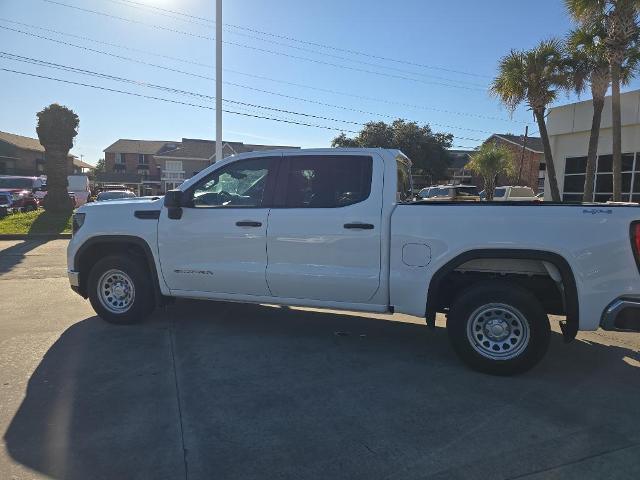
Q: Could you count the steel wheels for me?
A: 2